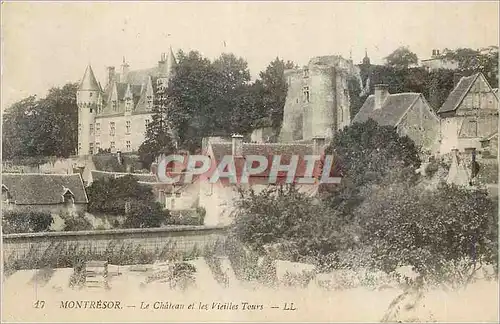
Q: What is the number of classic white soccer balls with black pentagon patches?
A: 0